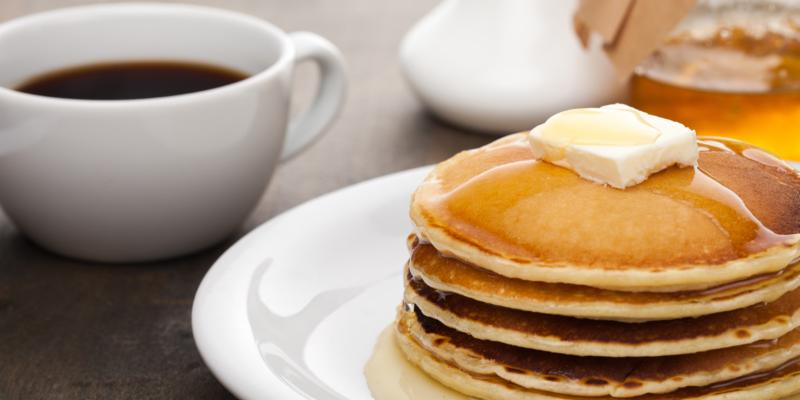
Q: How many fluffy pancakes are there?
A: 5